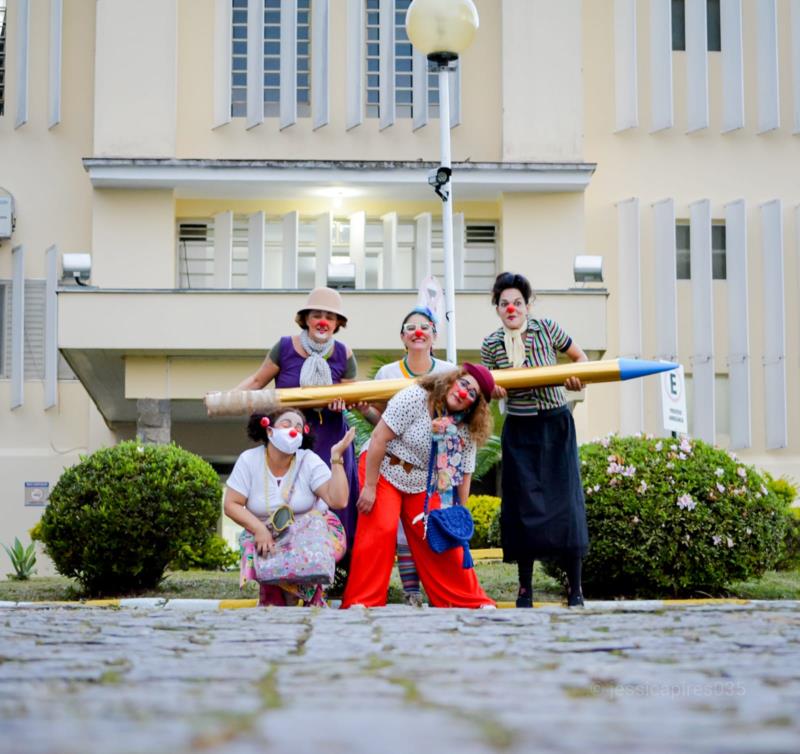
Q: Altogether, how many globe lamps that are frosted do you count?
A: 1